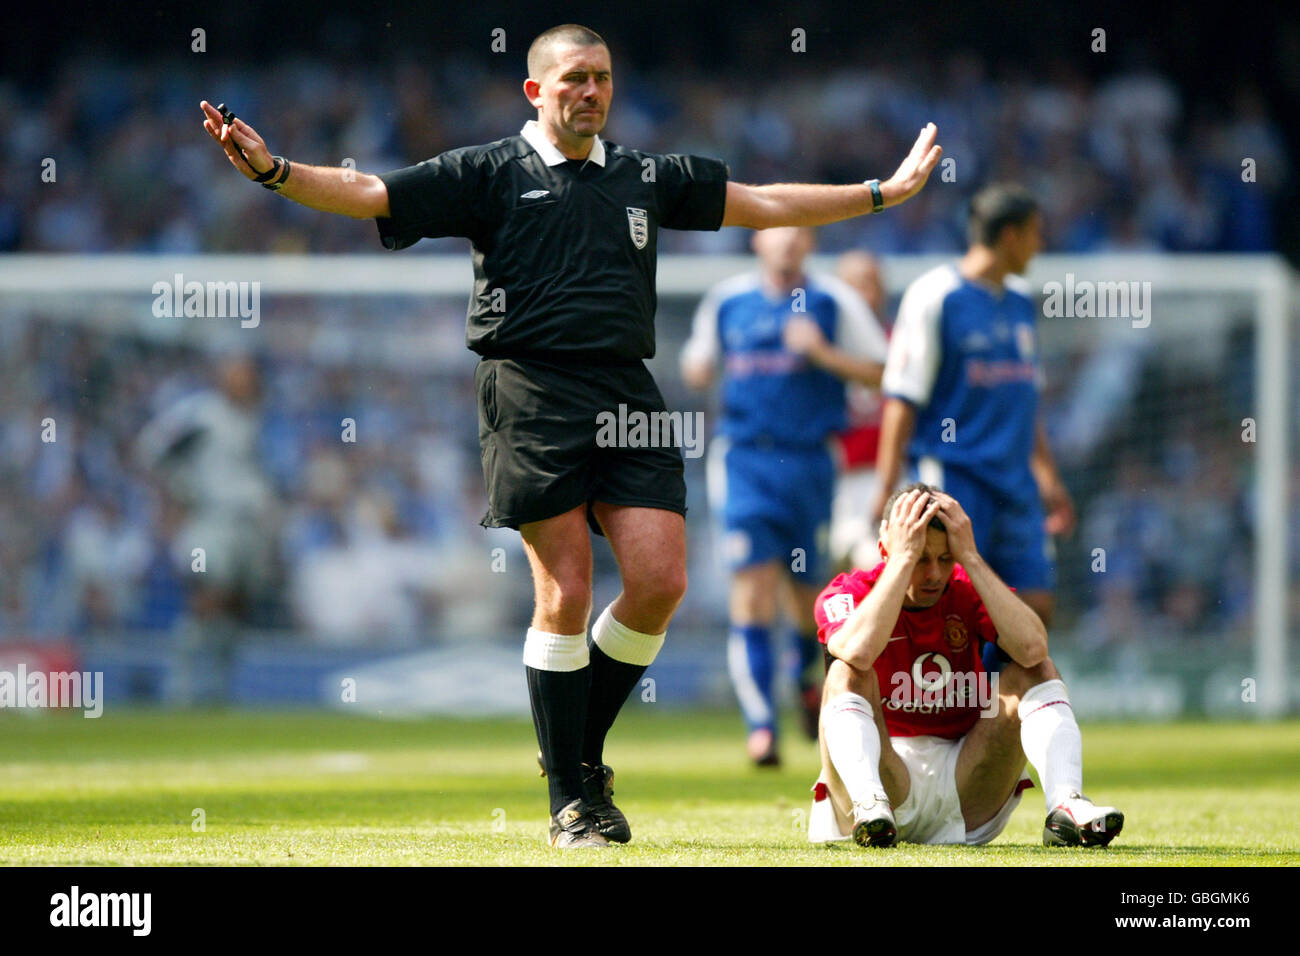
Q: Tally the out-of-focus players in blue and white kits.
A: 2